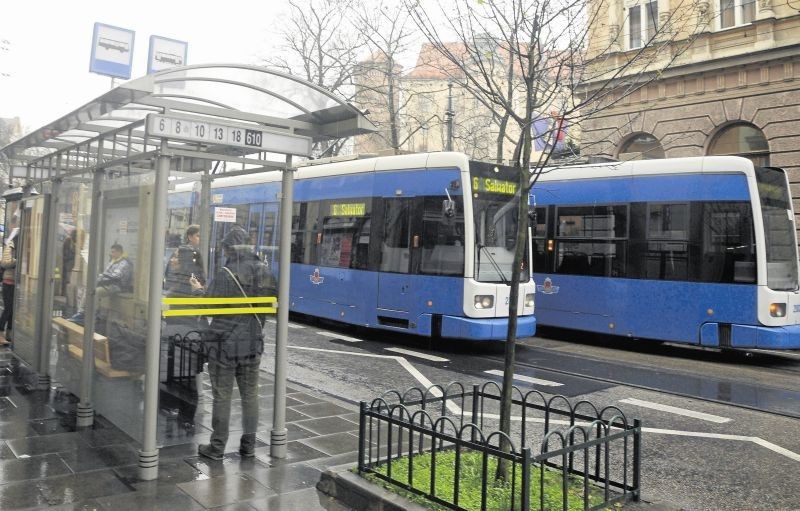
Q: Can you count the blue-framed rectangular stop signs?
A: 2